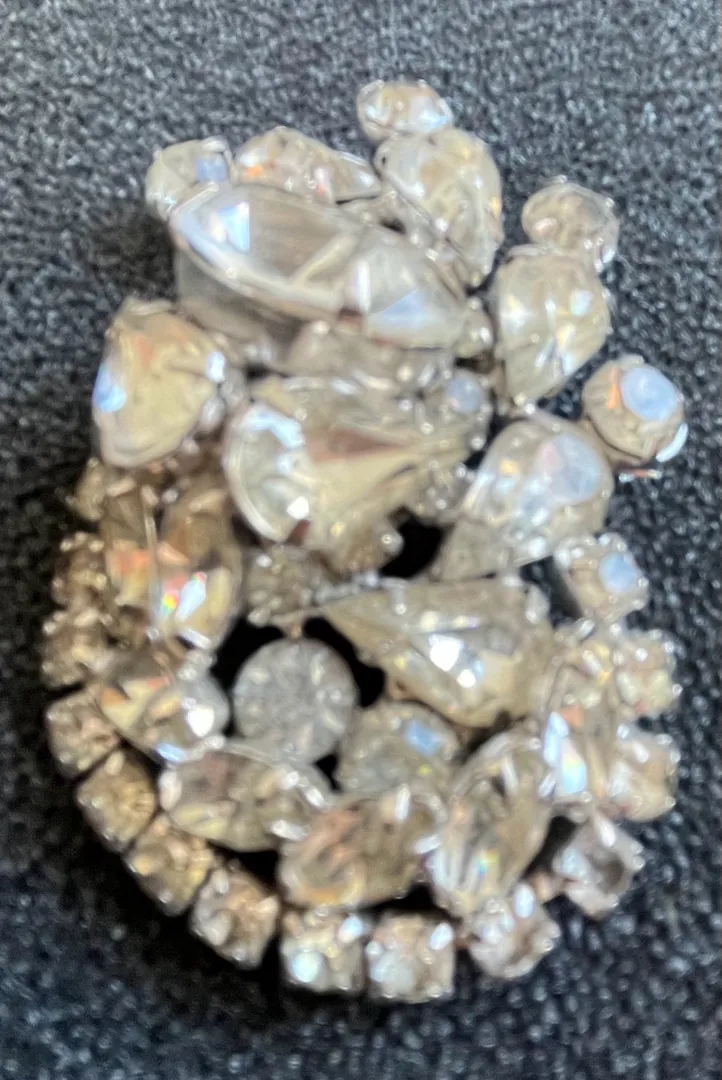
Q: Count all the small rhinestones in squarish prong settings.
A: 14